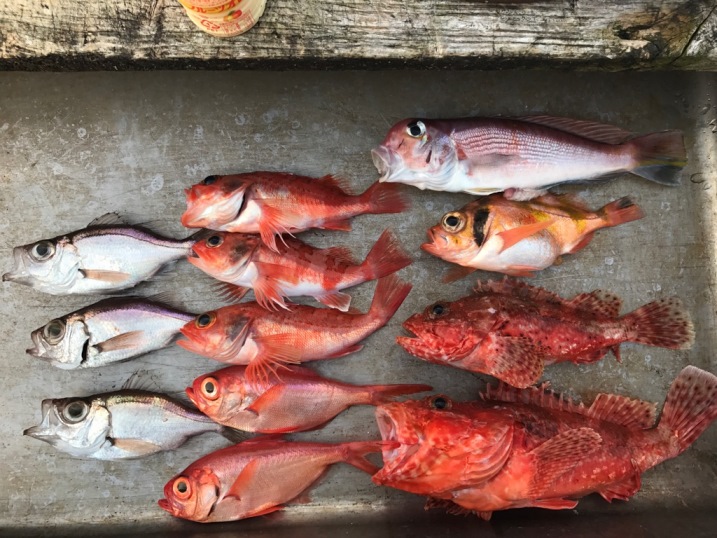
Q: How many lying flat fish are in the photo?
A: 12